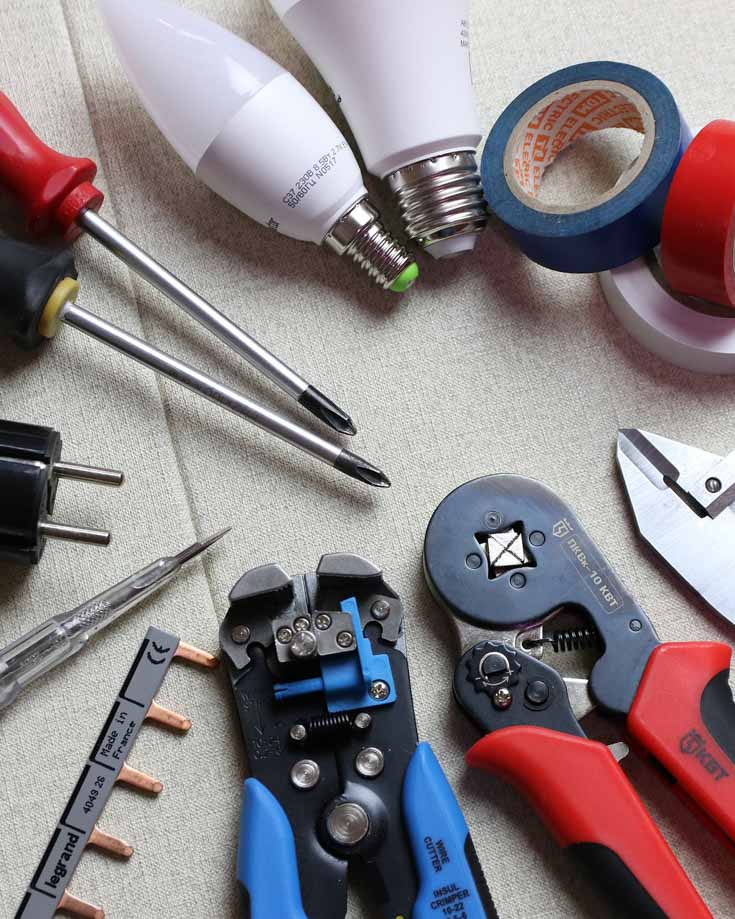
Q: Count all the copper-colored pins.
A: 5